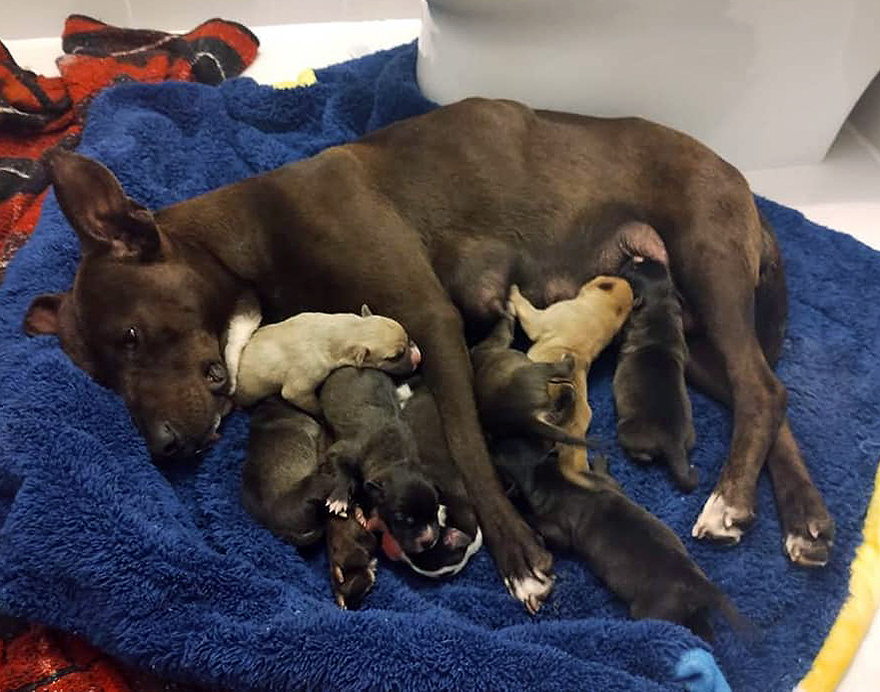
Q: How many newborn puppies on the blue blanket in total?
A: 8